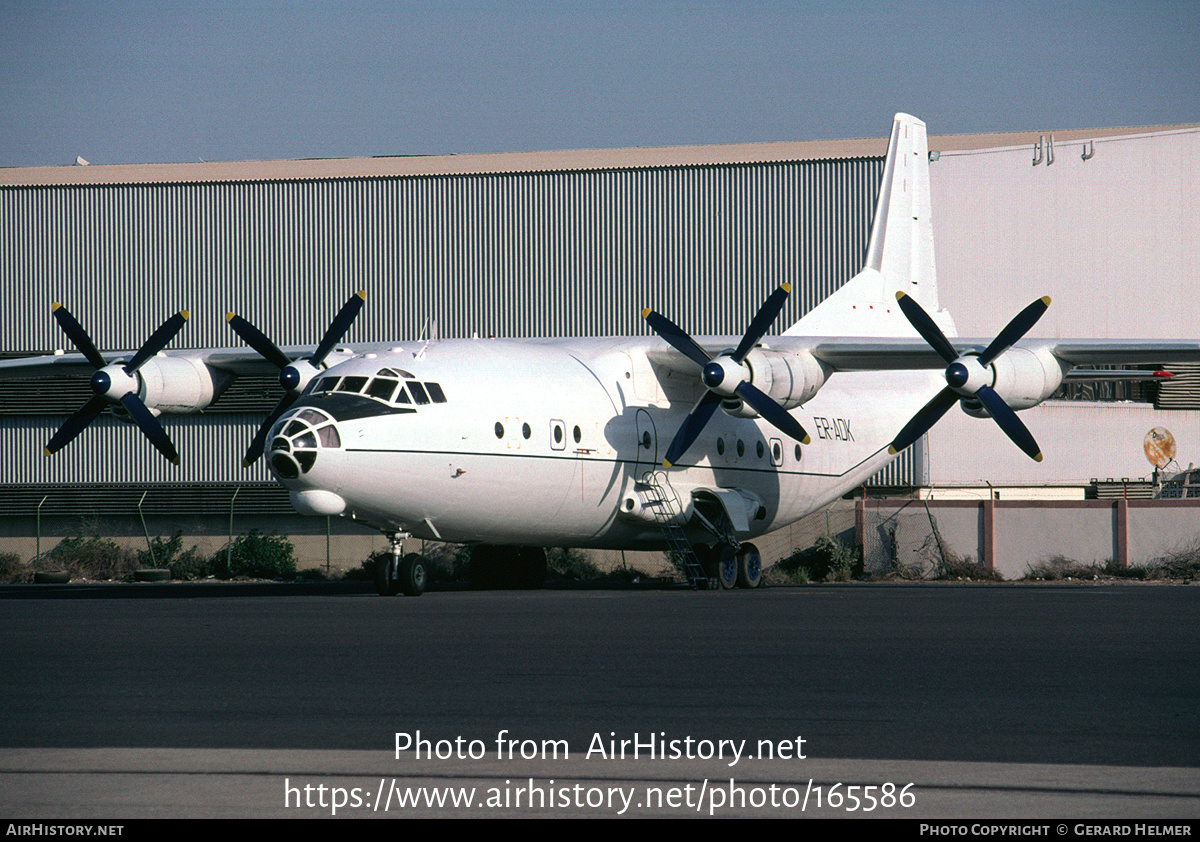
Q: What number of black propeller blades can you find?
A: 15